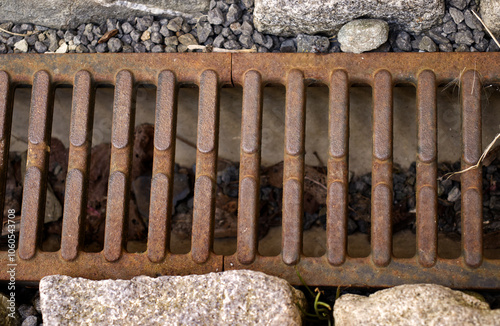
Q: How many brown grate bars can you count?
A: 12